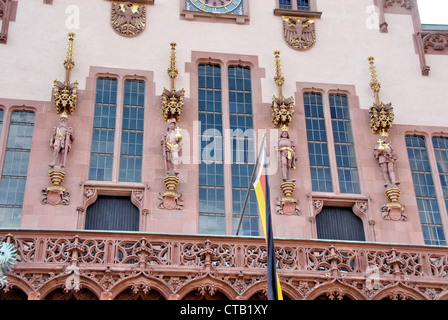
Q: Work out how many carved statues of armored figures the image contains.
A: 4